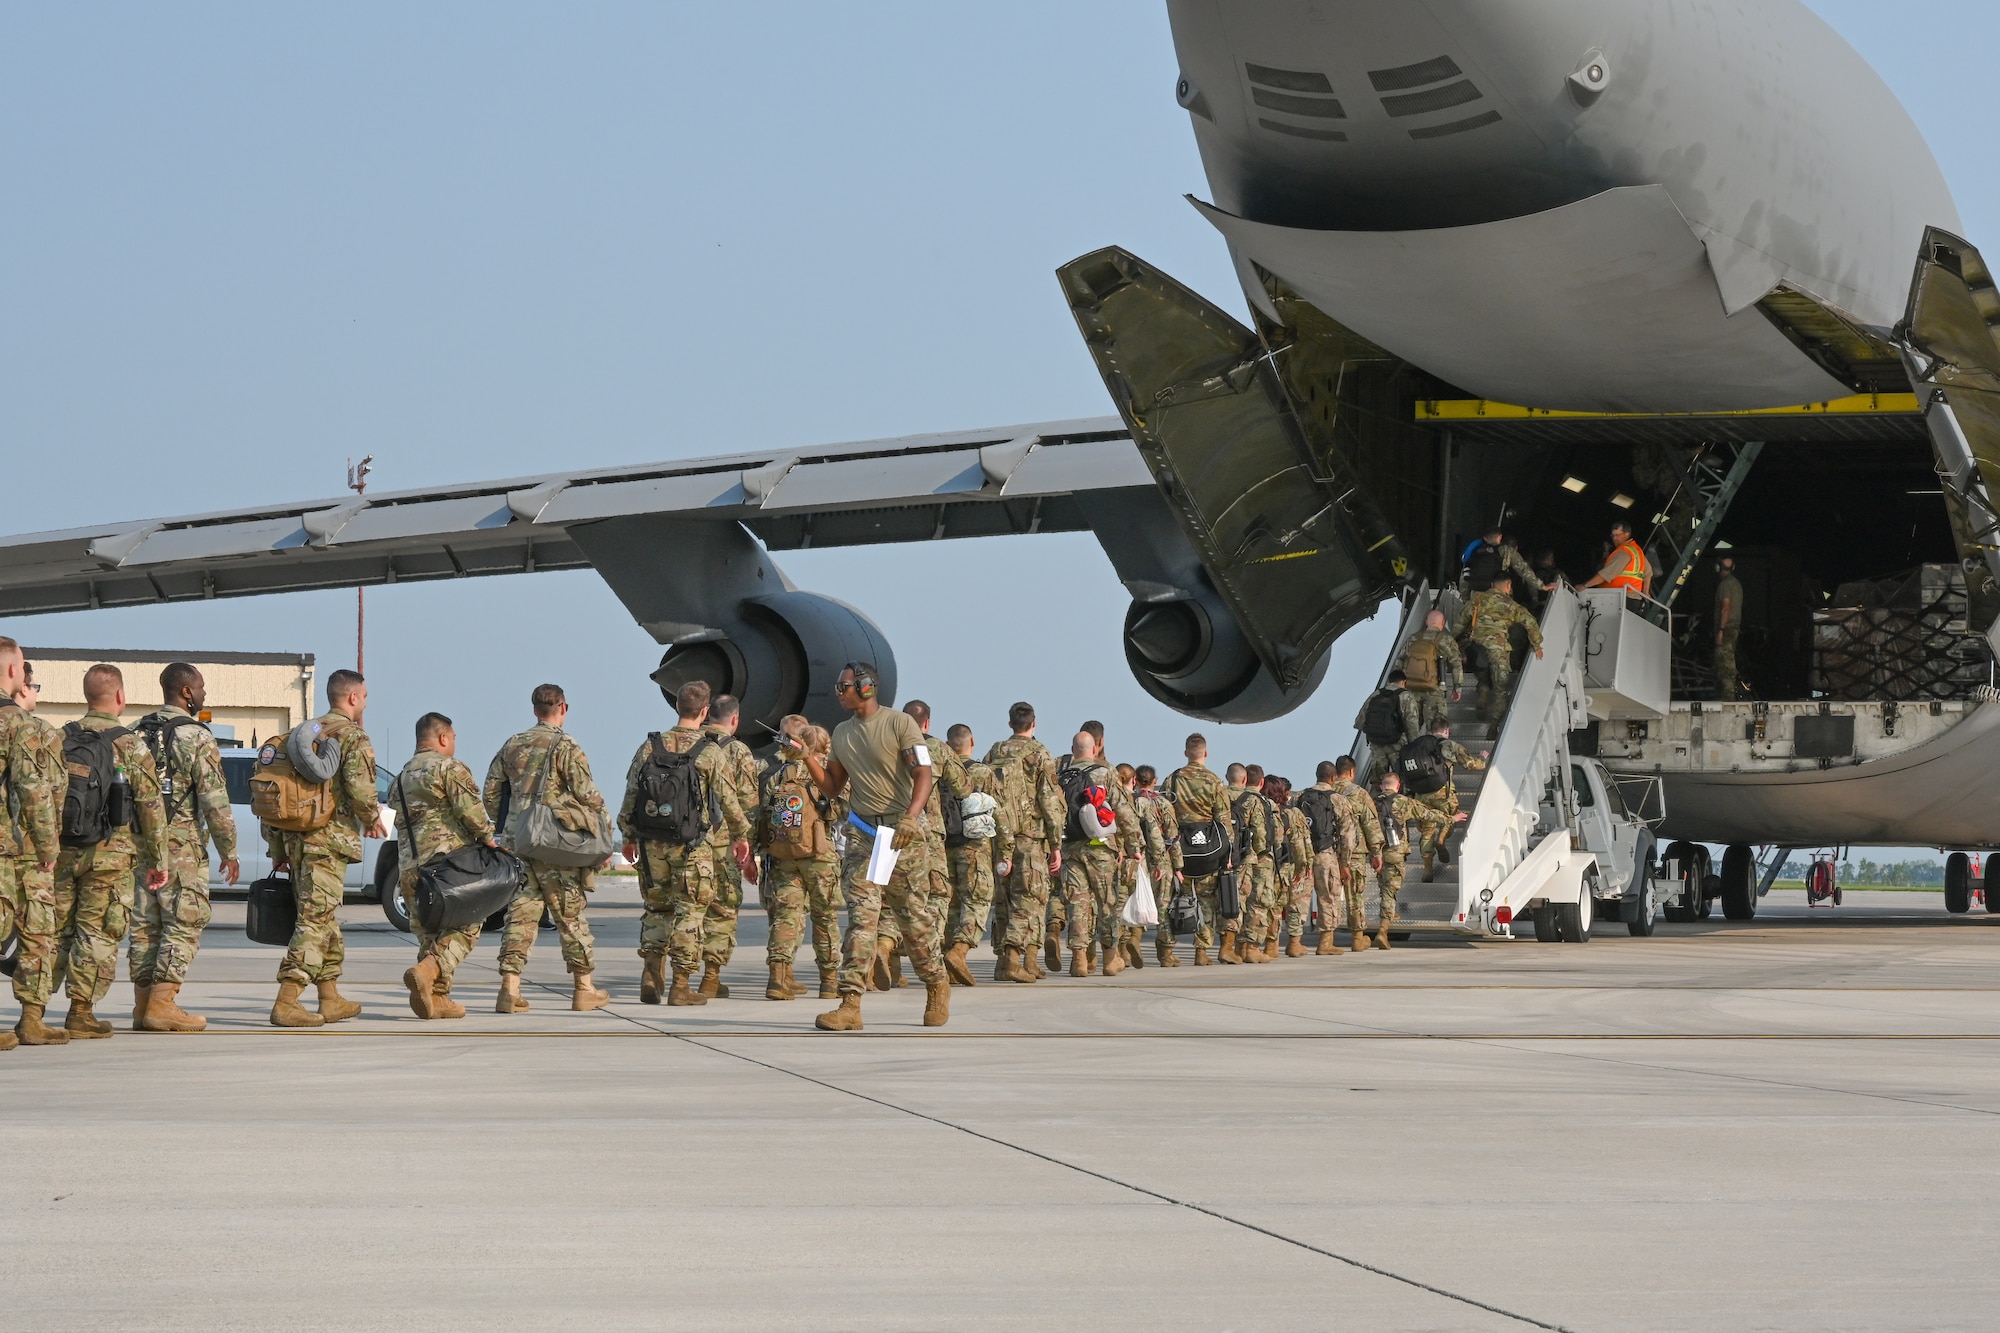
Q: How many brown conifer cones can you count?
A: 0